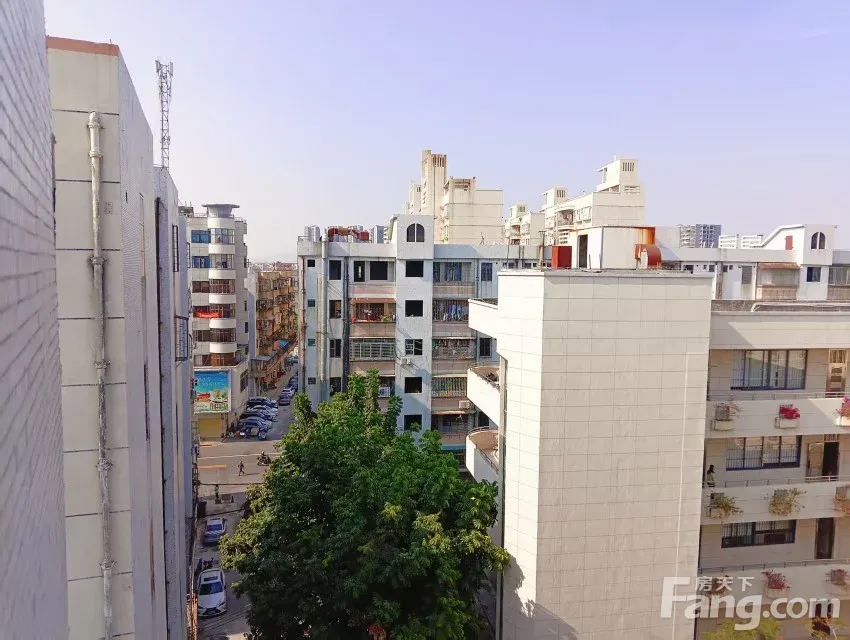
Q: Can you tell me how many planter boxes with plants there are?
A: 9